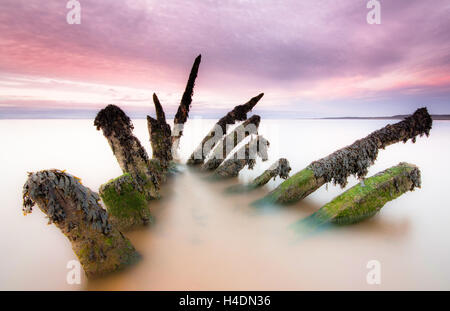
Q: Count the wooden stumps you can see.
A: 11